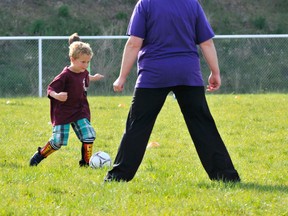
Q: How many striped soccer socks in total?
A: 2